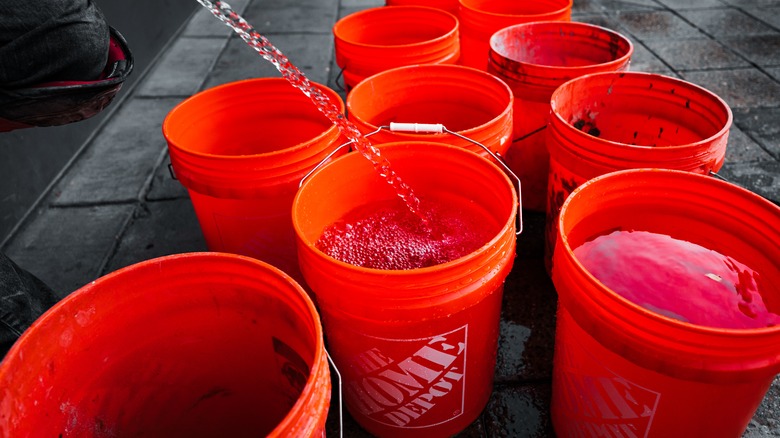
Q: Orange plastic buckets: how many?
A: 10